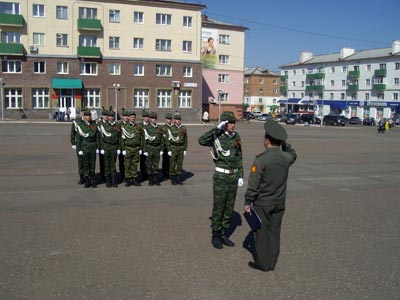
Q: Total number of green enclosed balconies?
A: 12